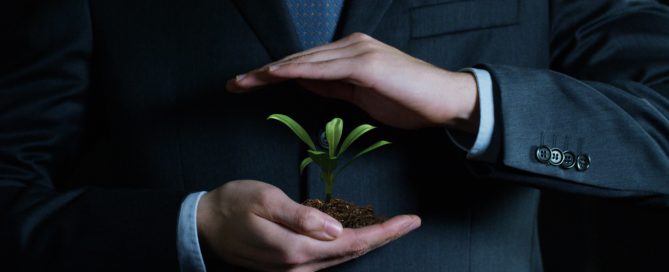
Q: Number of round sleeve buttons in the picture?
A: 4